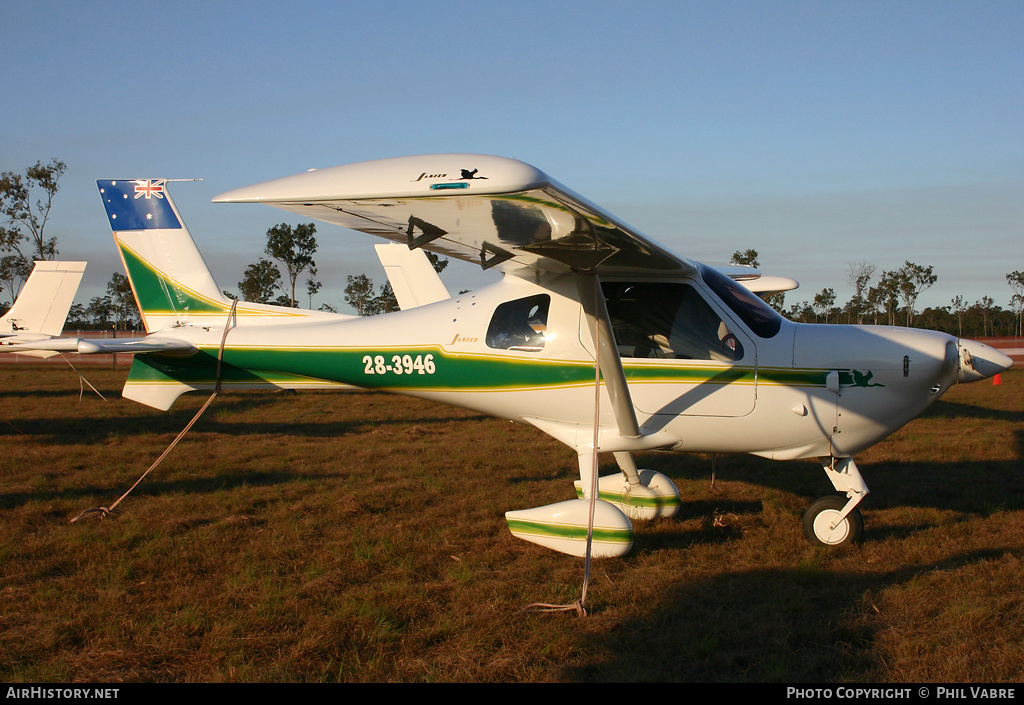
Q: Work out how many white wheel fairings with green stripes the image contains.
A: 2